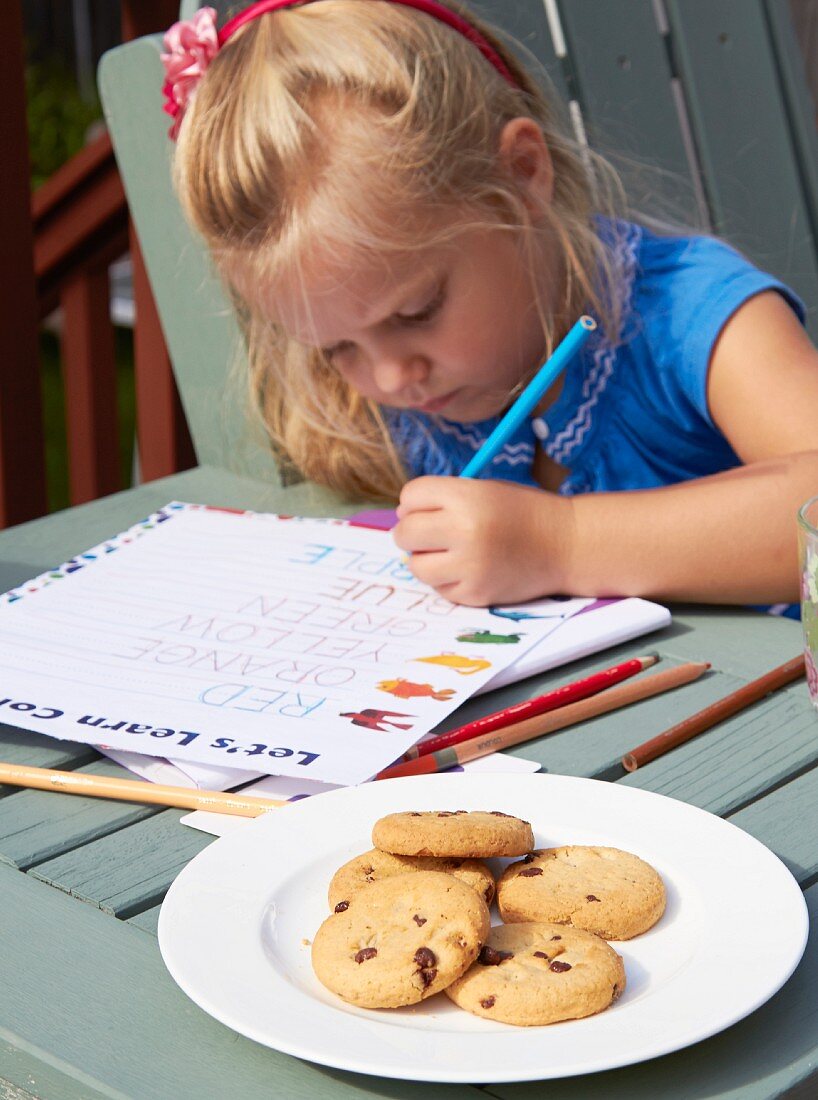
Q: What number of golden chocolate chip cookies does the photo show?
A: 5